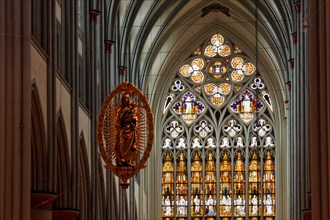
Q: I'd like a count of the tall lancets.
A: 8